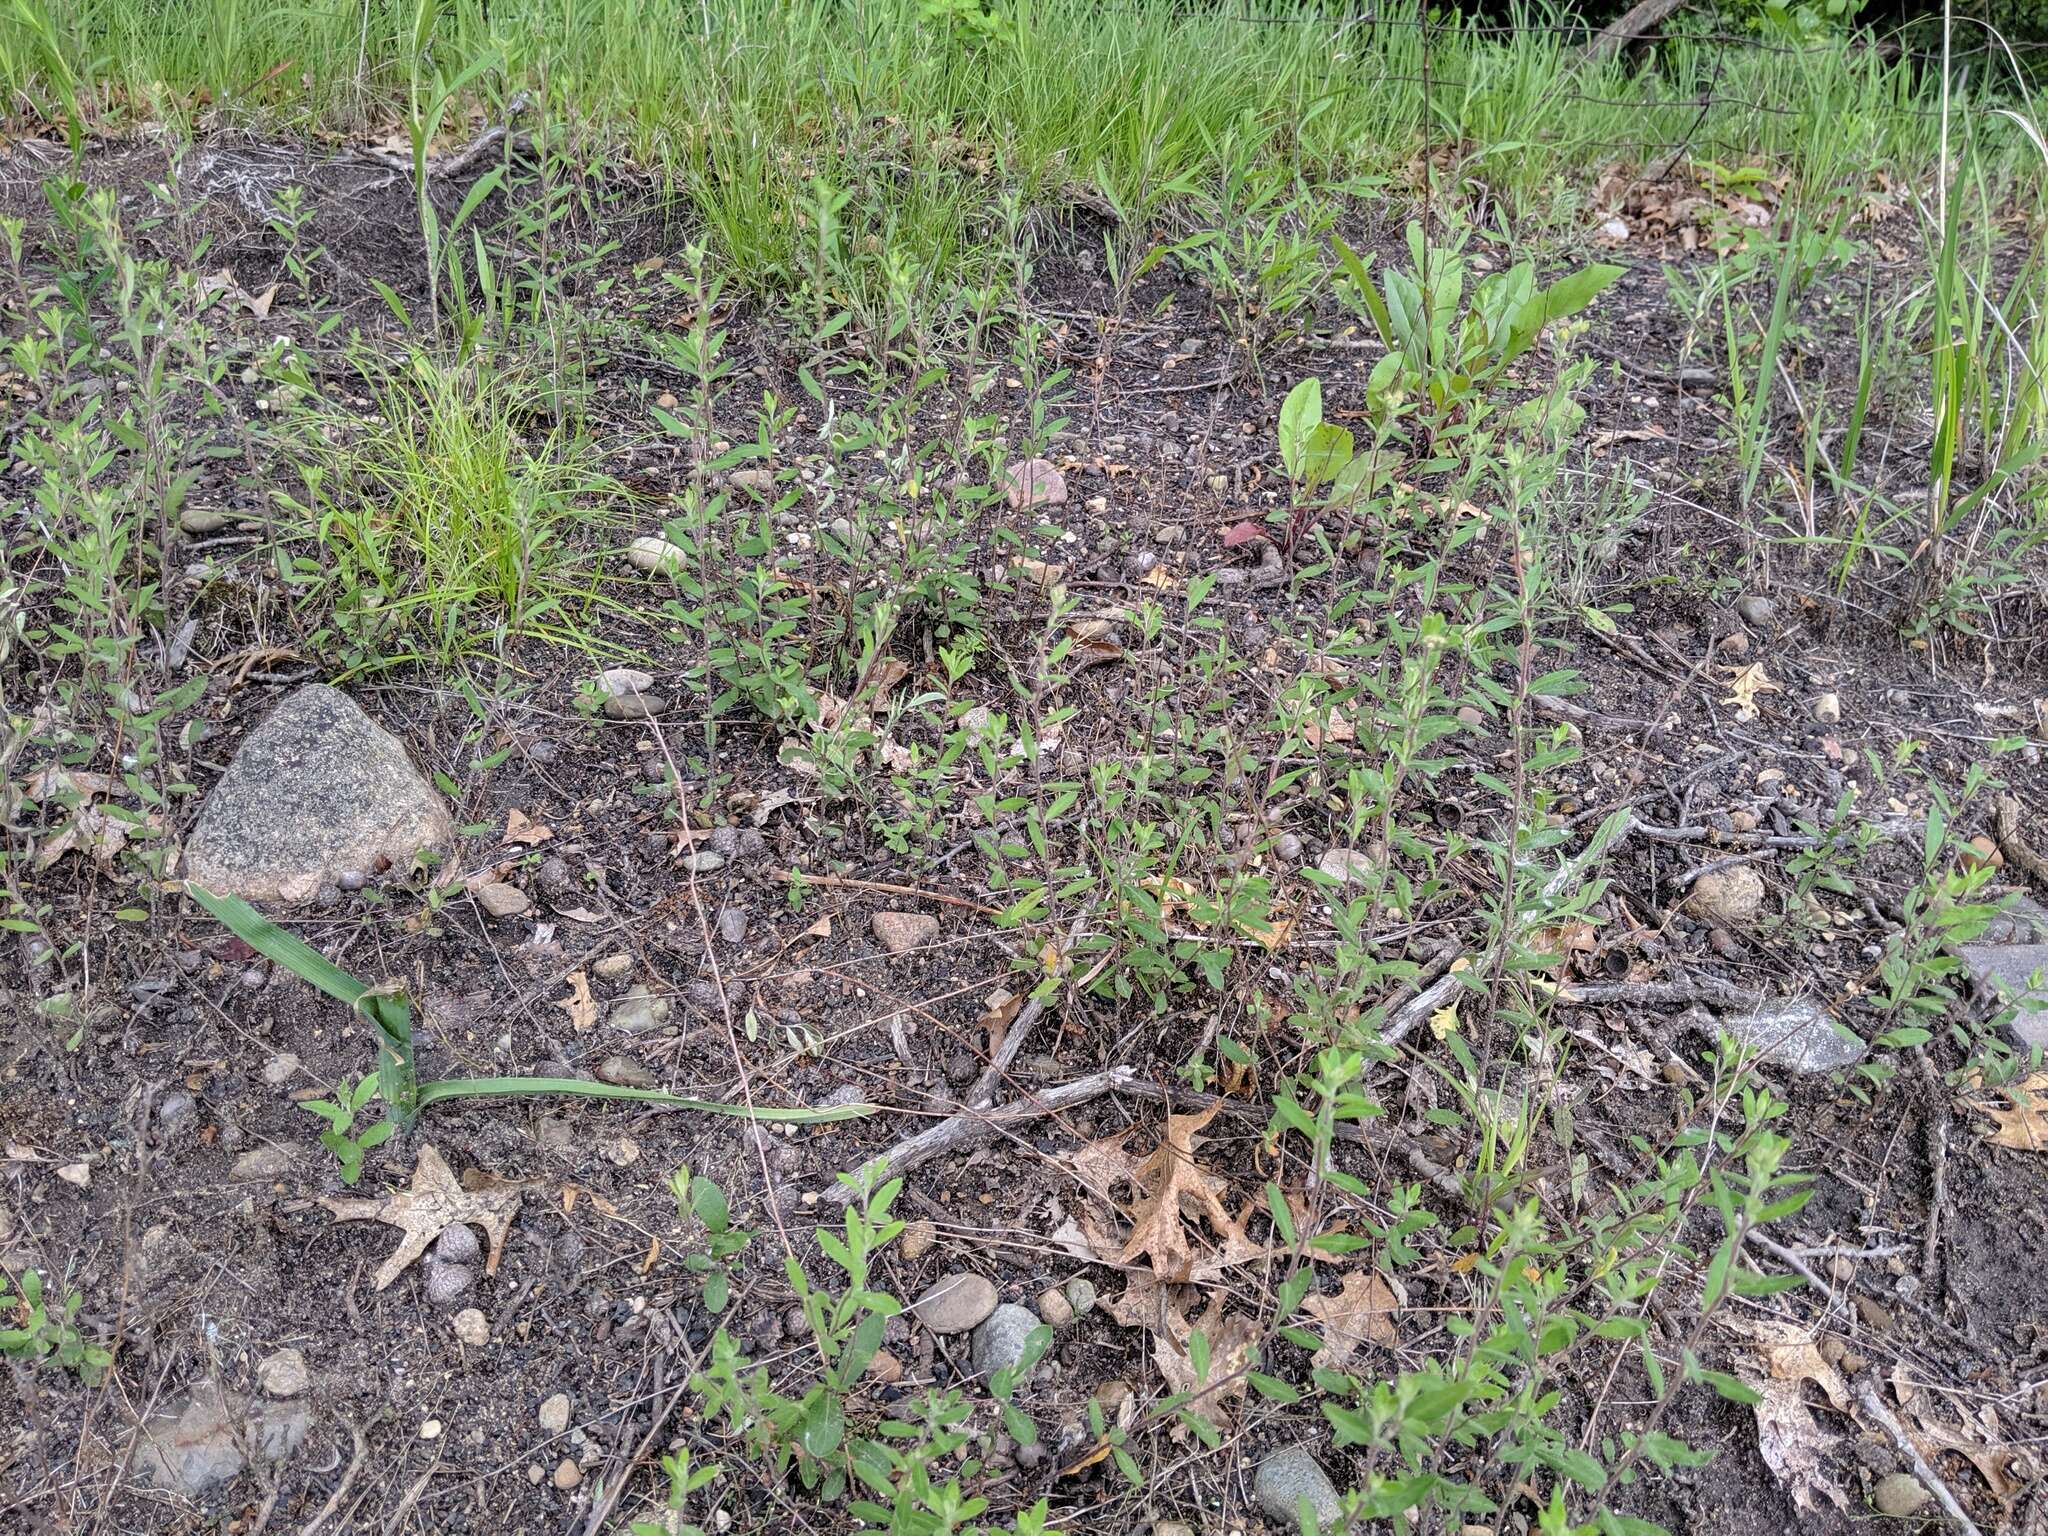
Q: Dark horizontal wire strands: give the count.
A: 3